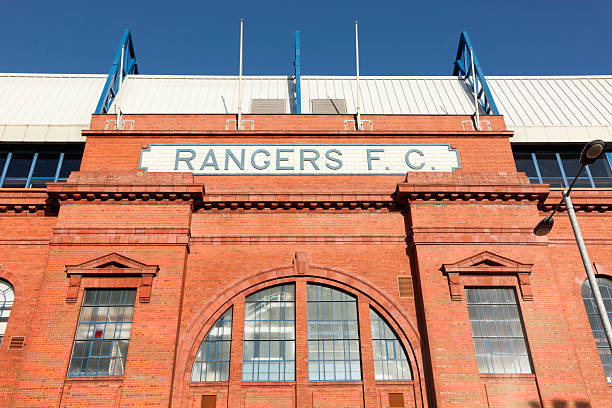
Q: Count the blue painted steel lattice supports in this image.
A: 3